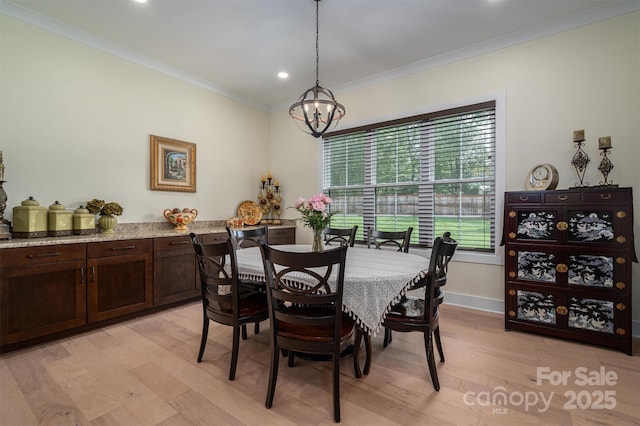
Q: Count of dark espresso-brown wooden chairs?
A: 6